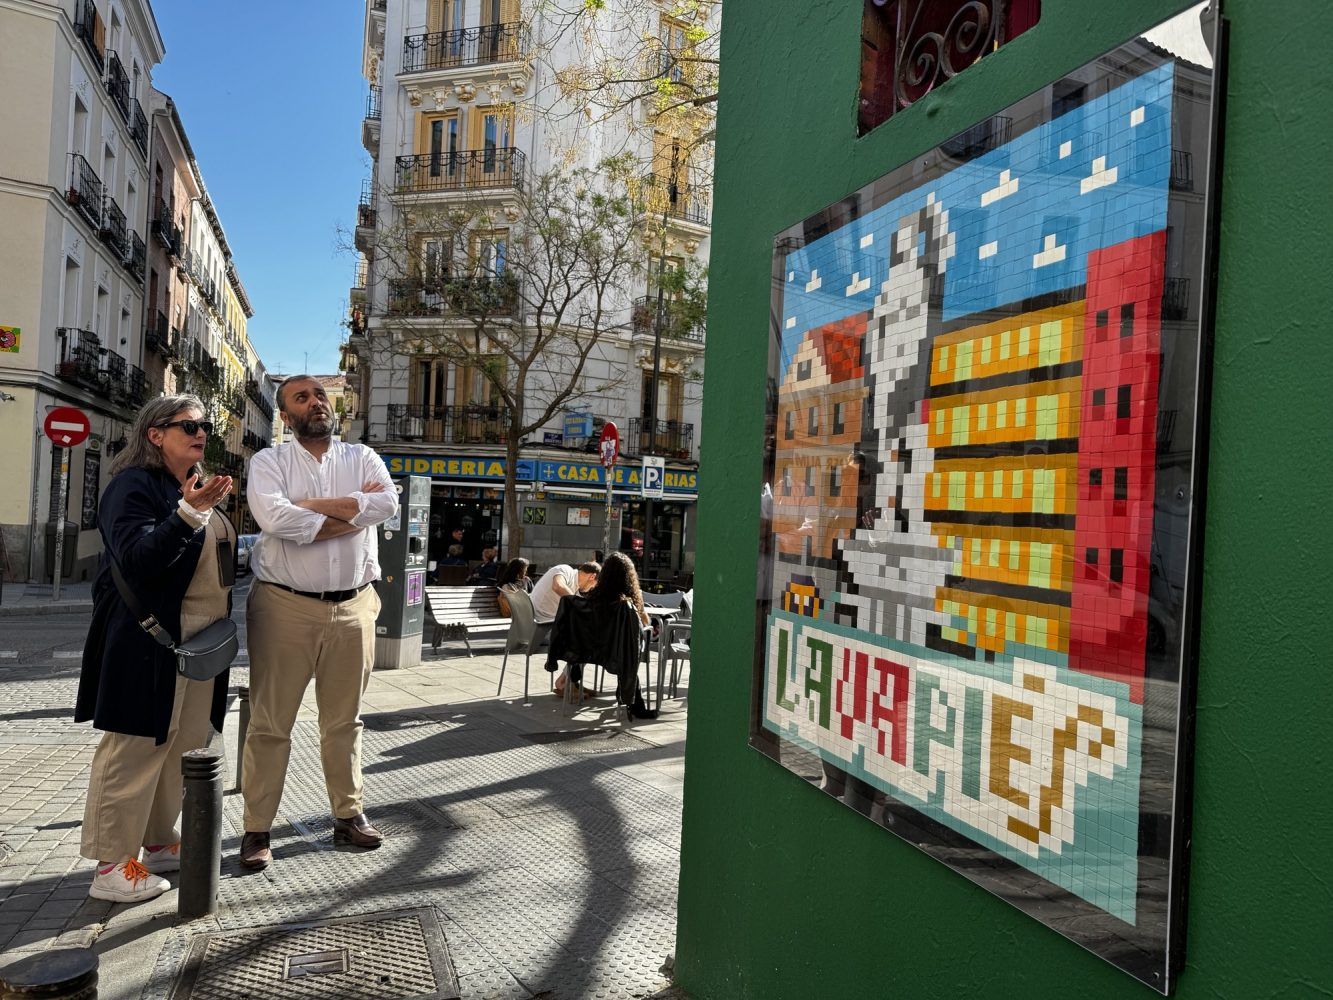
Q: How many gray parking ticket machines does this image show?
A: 1